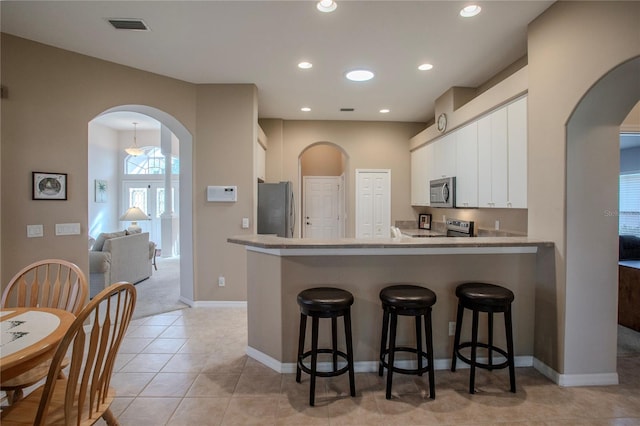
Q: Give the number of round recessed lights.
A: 7